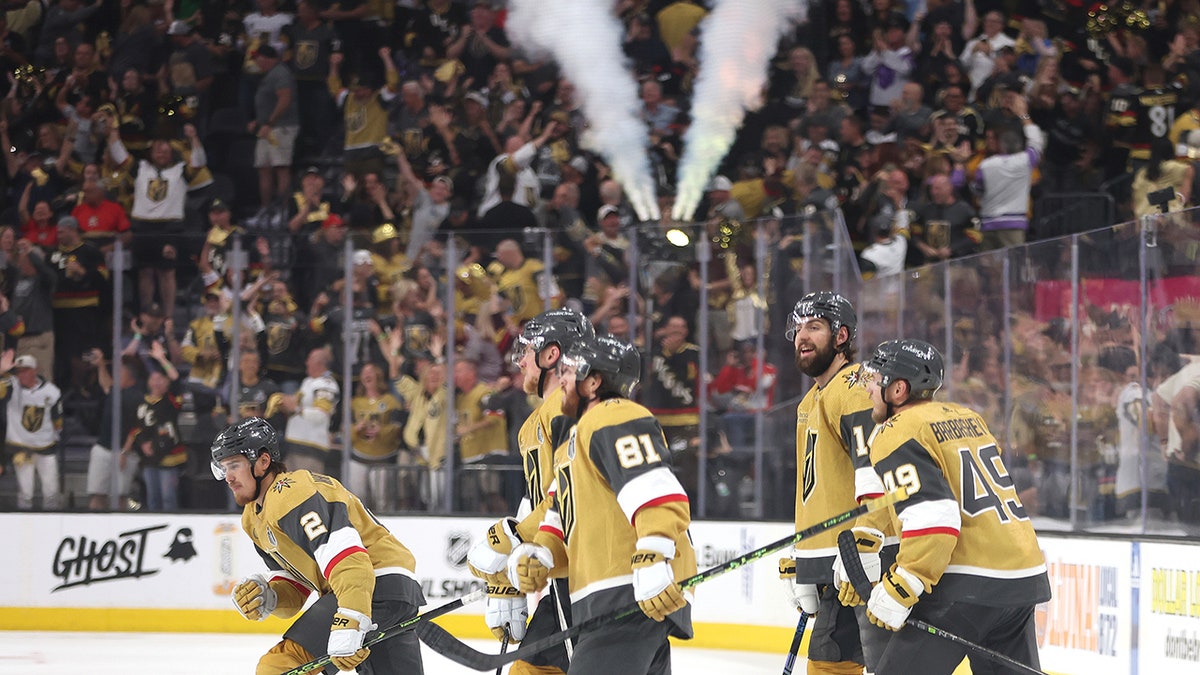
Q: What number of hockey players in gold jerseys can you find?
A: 5